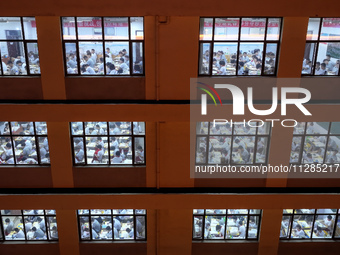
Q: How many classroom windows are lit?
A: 12